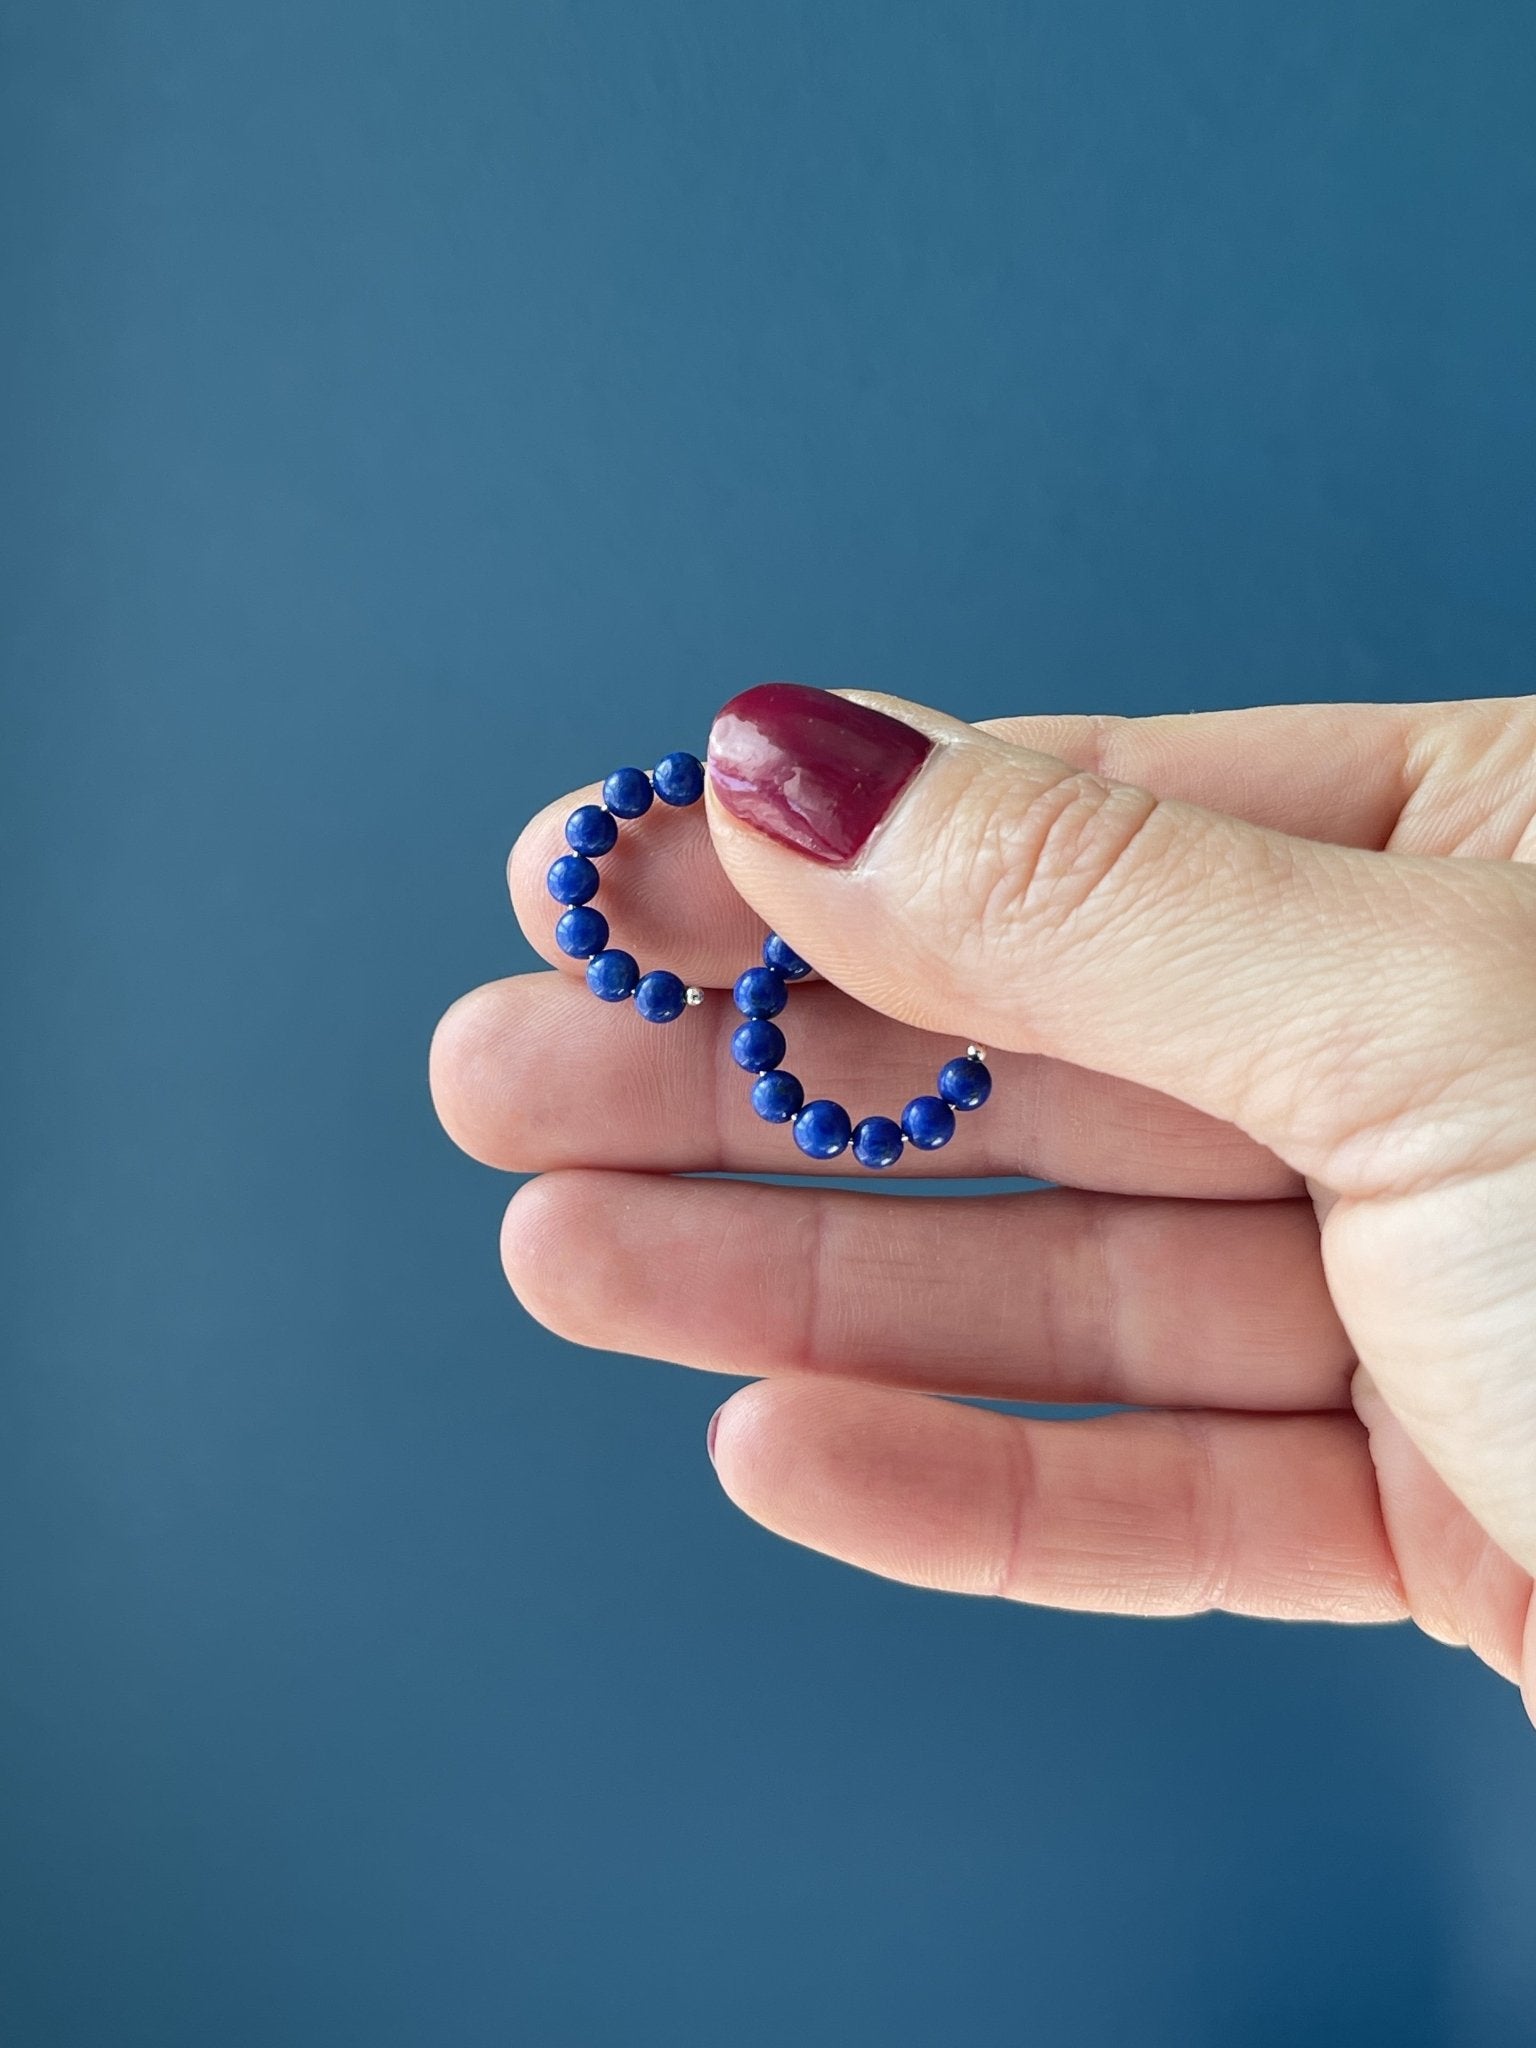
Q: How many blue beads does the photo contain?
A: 15